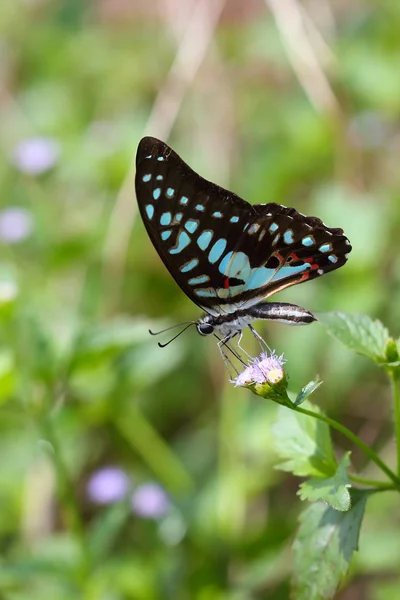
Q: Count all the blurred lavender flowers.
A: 4